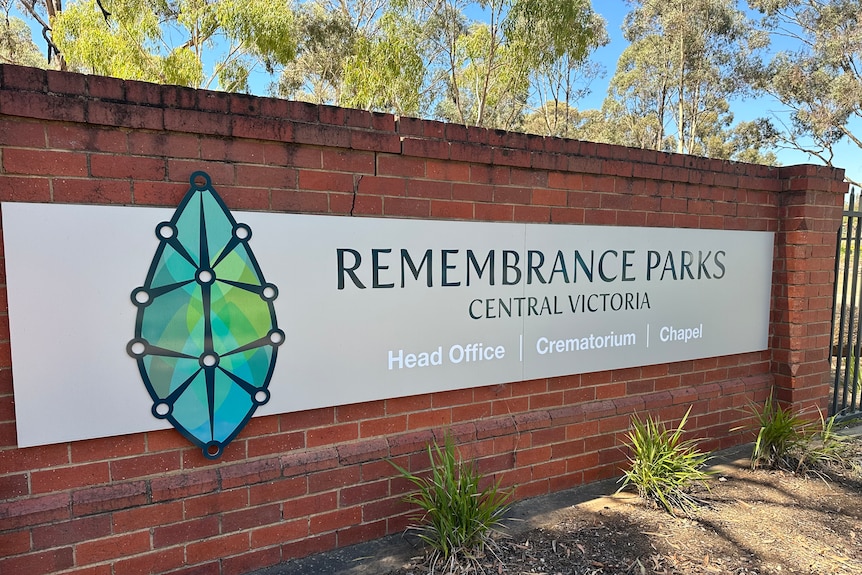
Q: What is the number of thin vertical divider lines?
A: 2